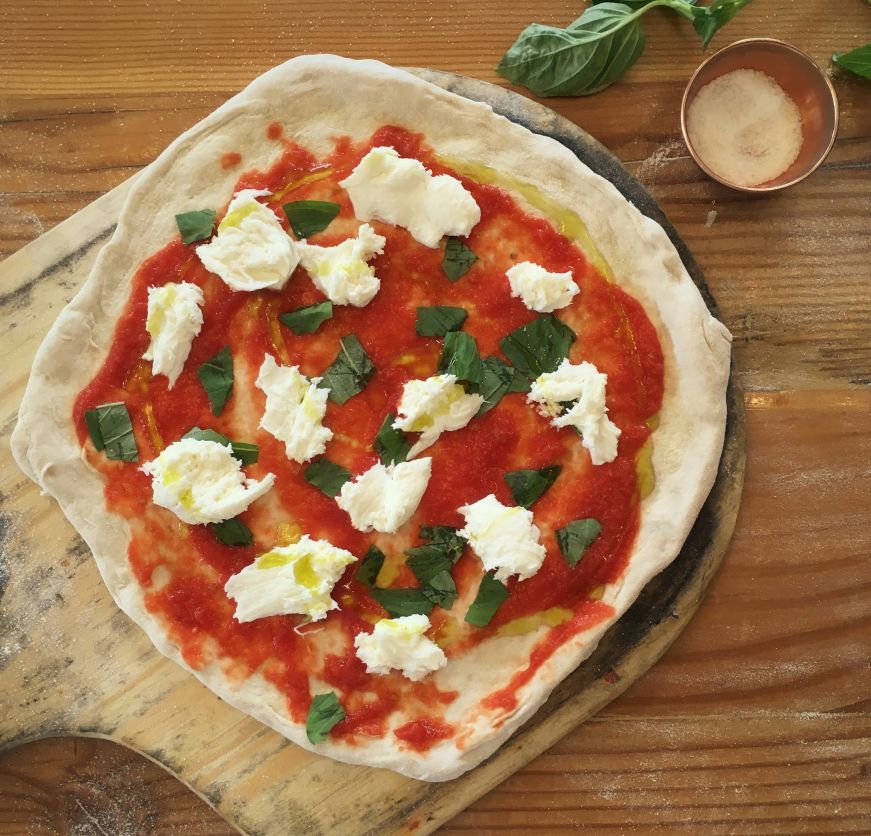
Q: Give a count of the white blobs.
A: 13